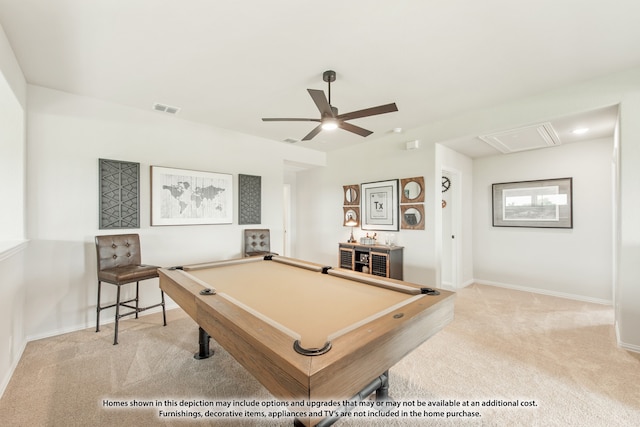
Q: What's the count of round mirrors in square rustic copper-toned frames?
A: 4